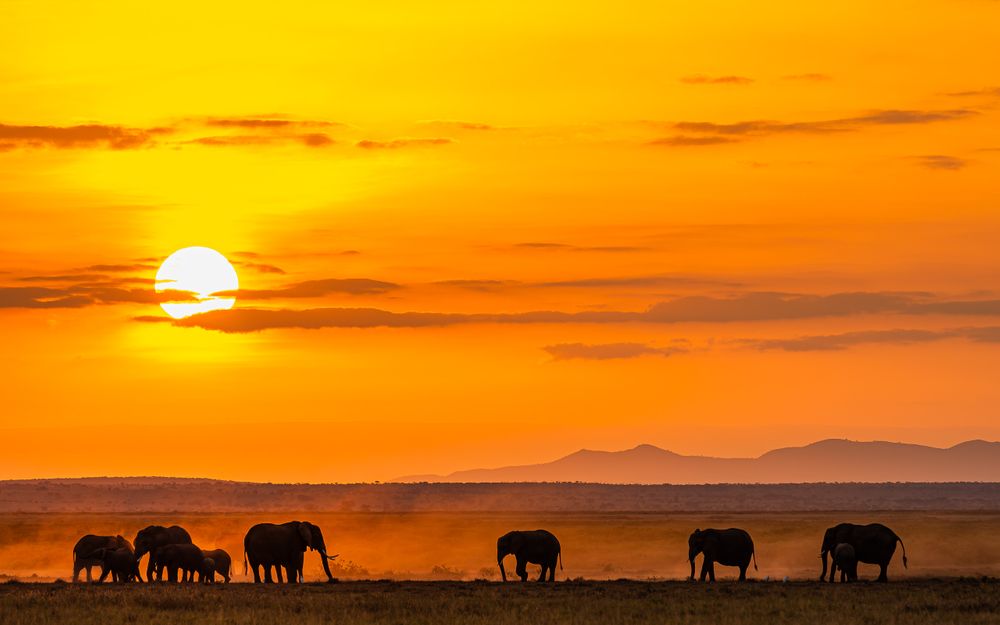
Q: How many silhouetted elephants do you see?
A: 11